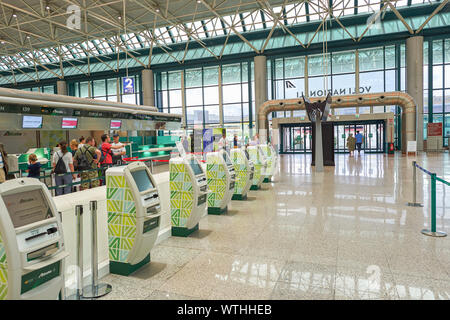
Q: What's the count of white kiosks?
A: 7